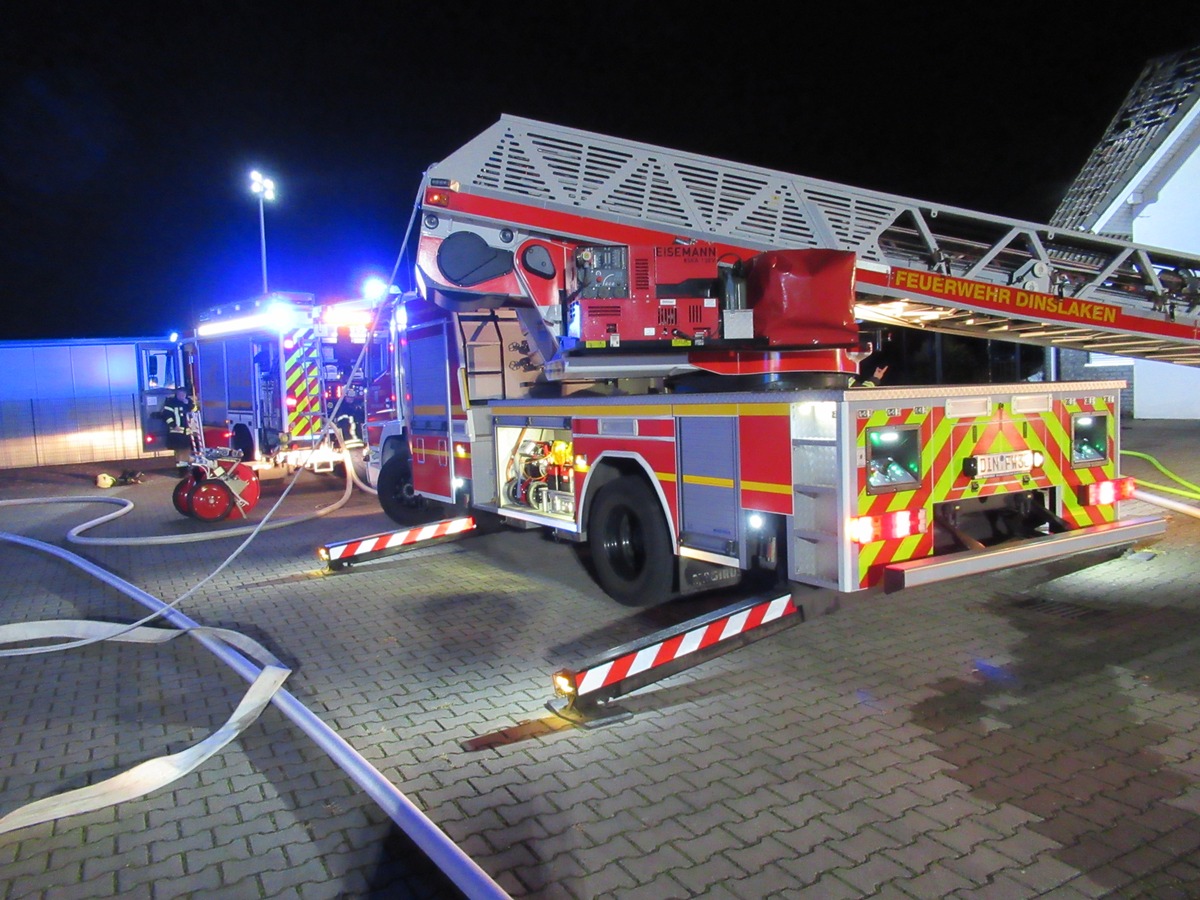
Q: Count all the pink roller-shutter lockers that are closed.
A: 0